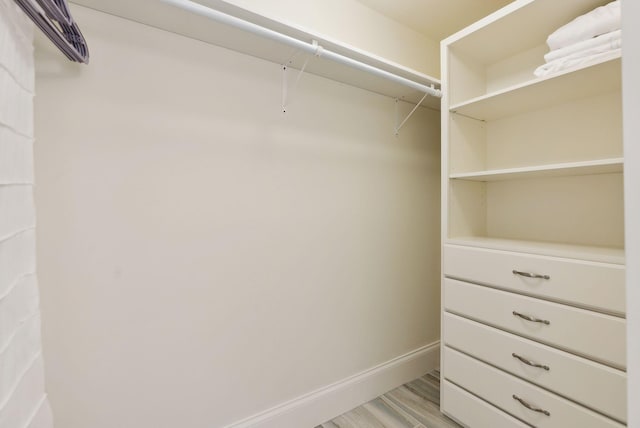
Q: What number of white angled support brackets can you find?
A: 2